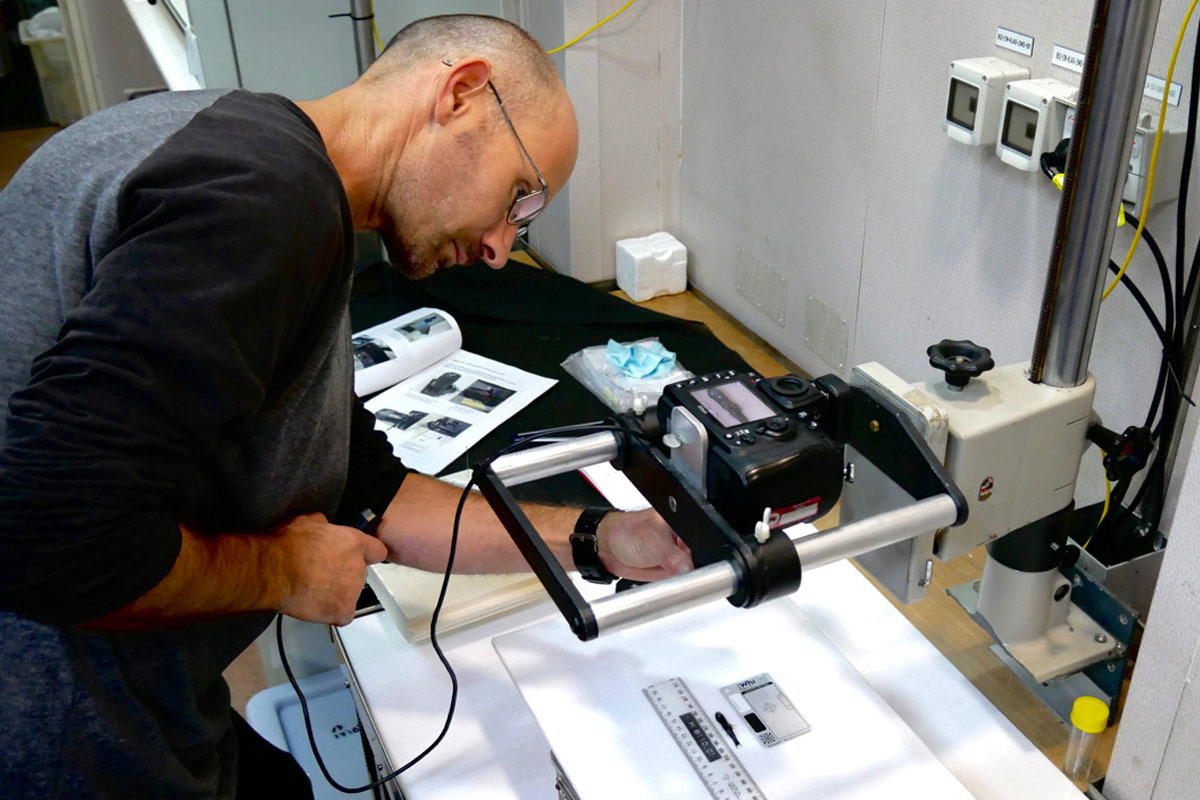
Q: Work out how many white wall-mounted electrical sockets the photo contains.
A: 3